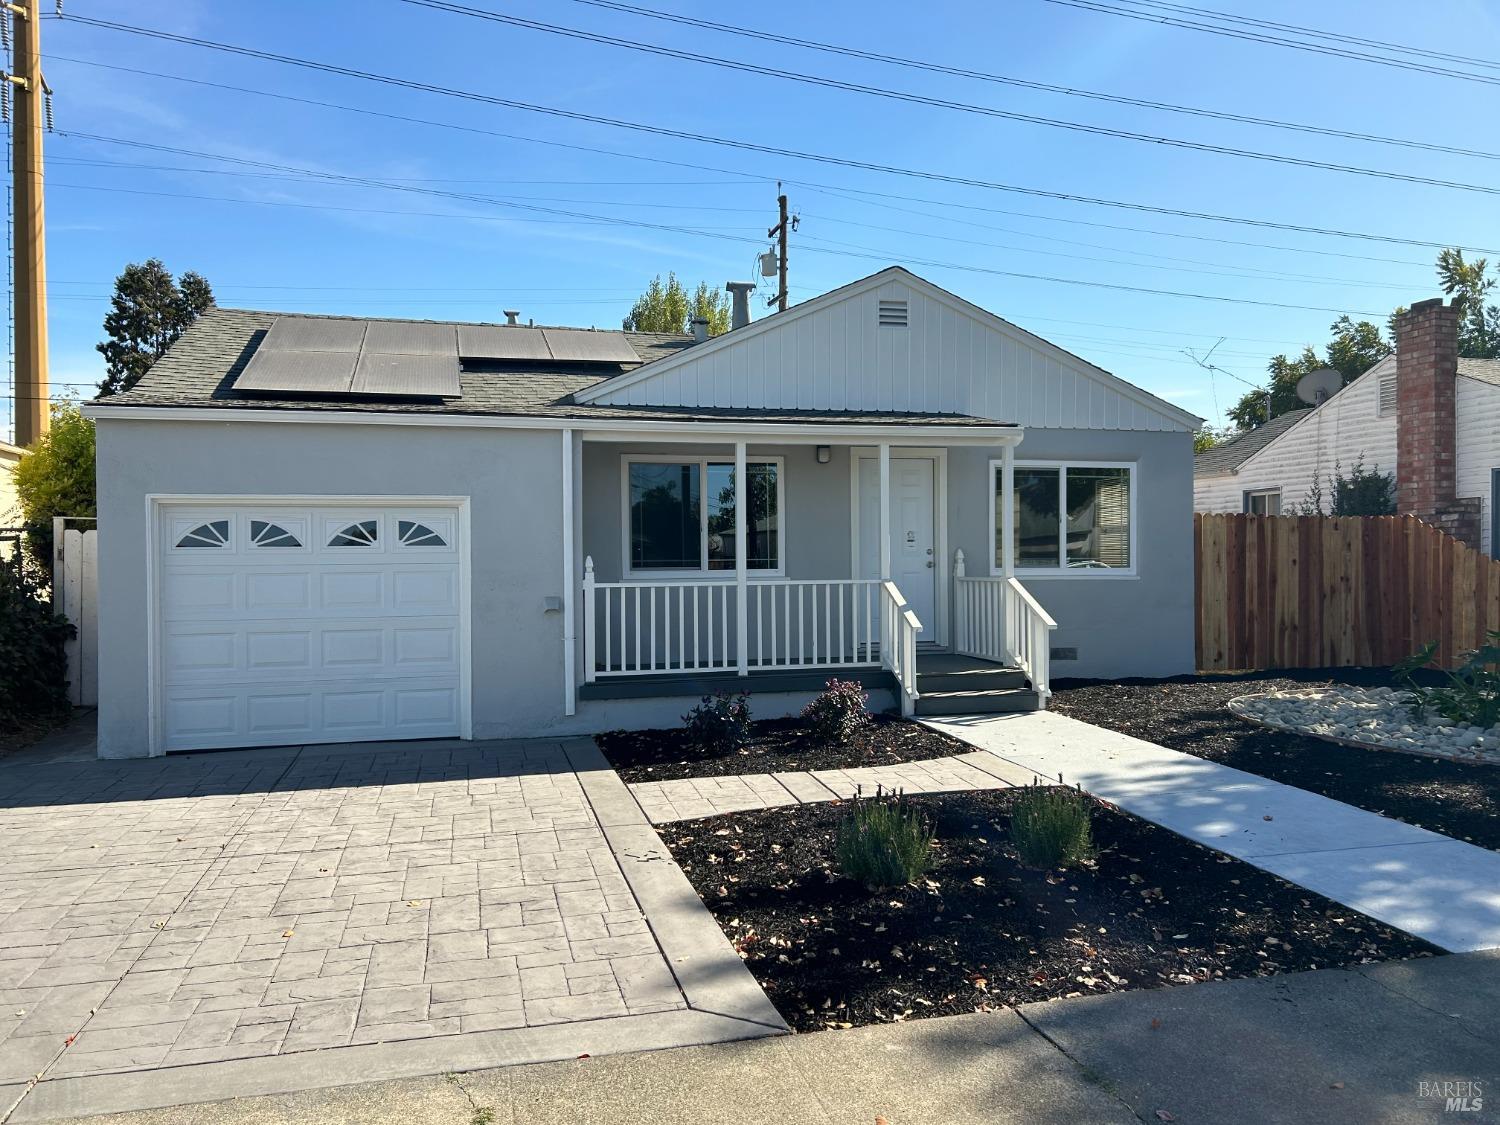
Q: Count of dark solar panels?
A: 6